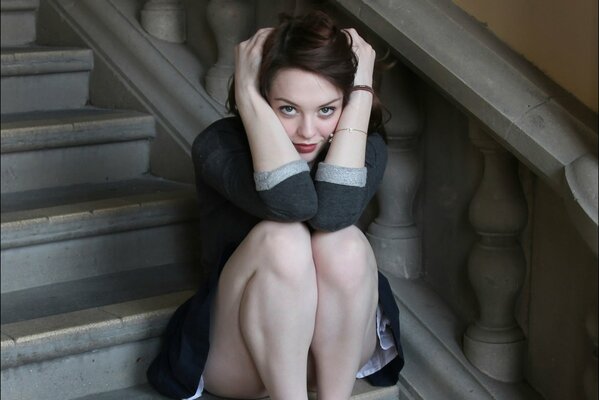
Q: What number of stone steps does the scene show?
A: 6